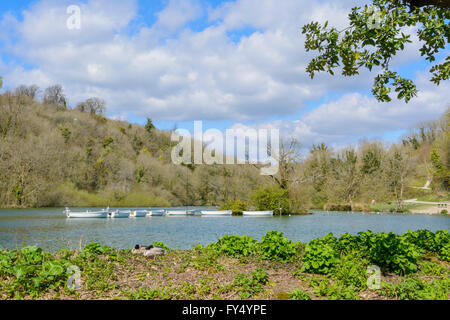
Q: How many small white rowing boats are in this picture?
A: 7